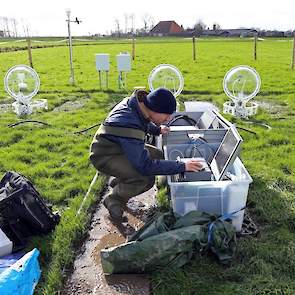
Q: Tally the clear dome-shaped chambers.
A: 3